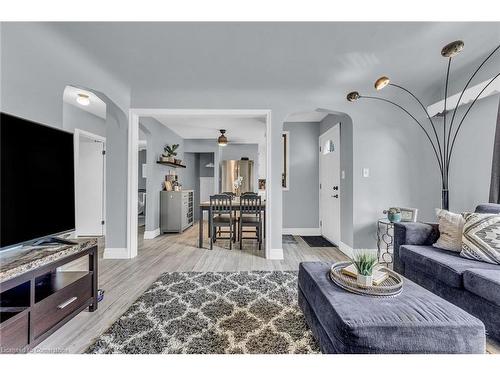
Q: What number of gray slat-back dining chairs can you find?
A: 4